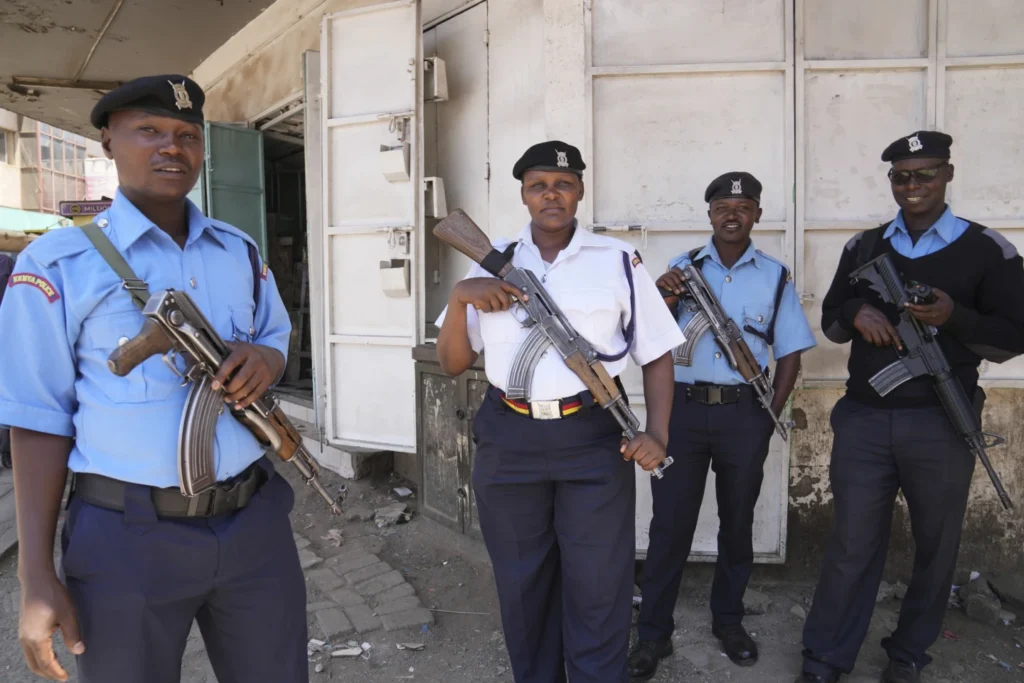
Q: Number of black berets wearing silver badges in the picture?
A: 4